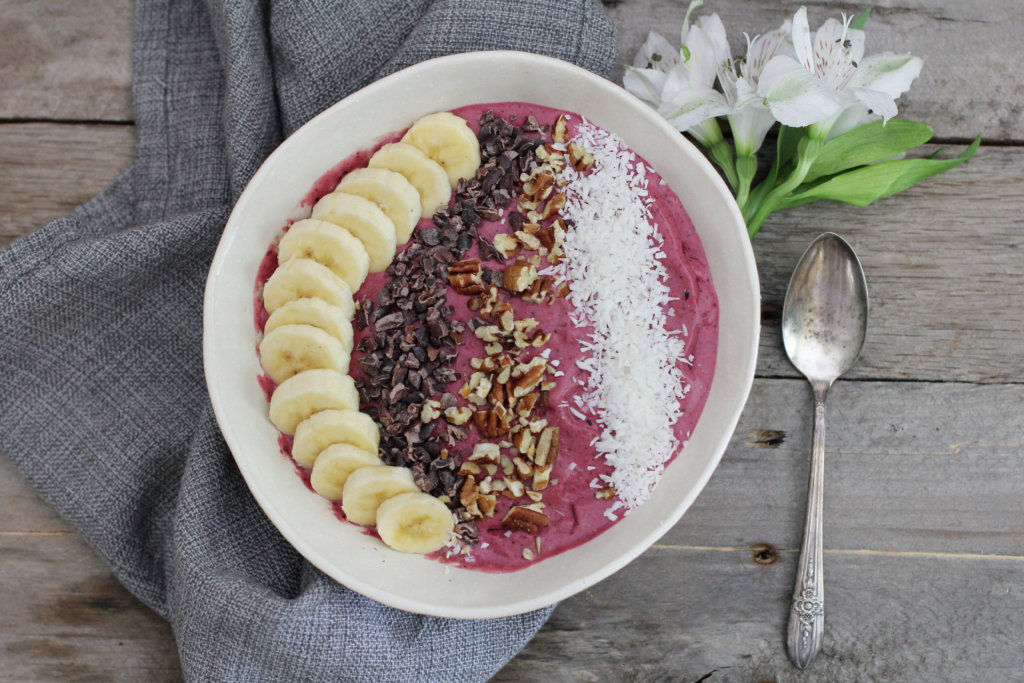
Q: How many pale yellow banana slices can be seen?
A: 13